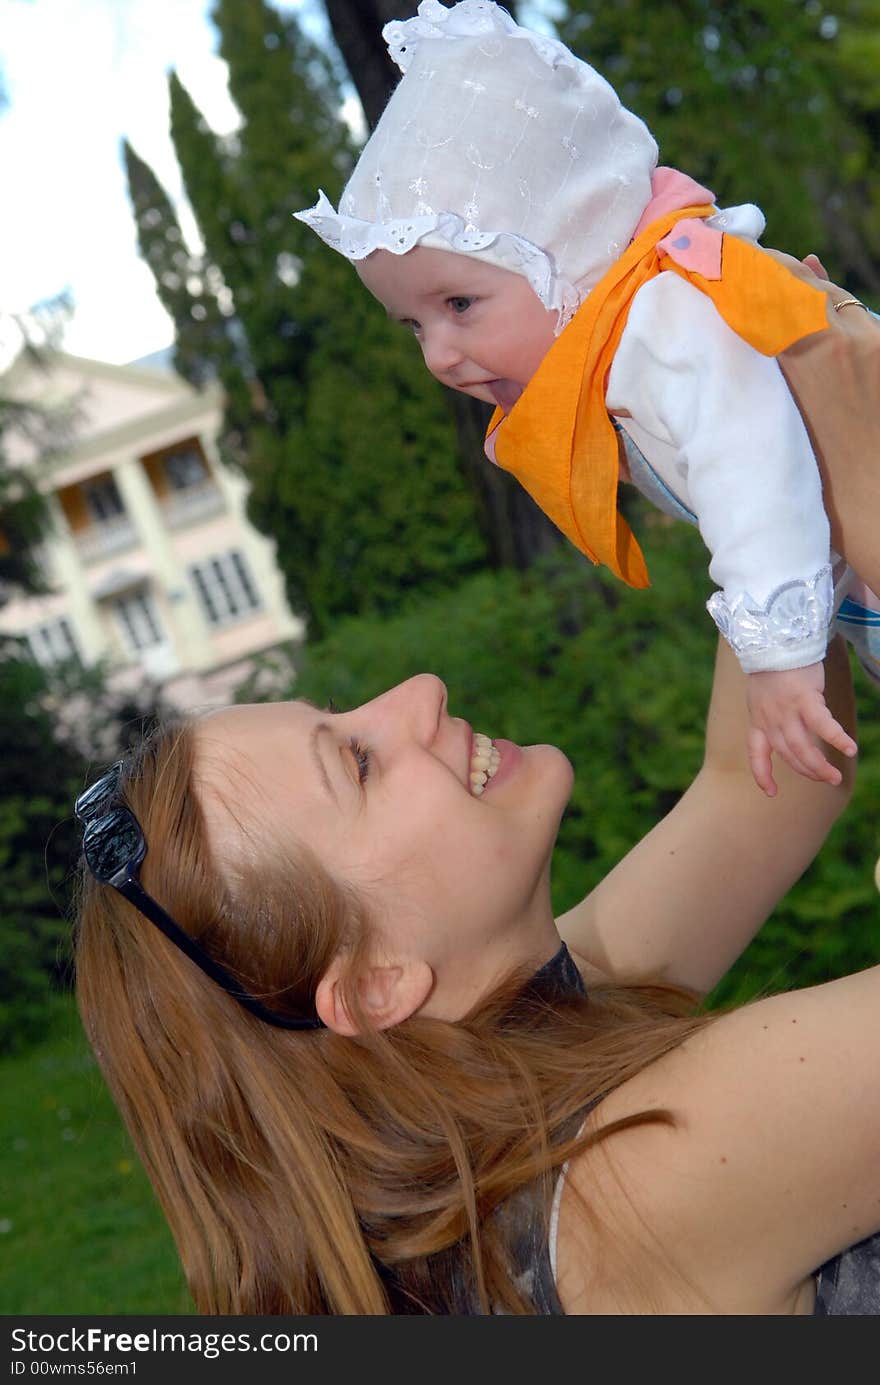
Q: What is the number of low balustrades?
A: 2